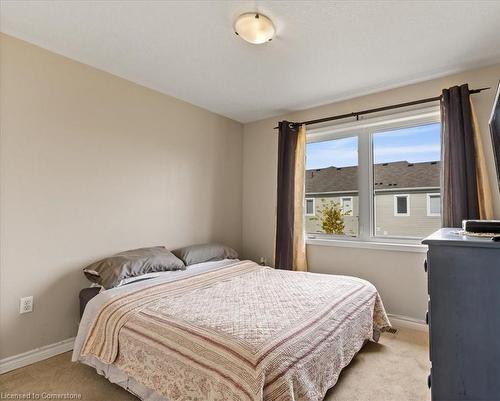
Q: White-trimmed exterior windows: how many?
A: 4